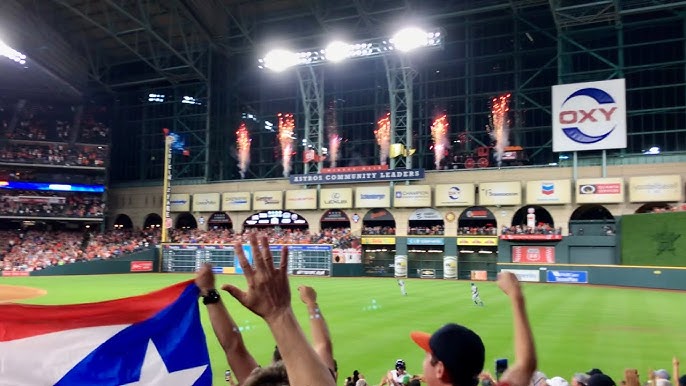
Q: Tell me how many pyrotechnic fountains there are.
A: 6